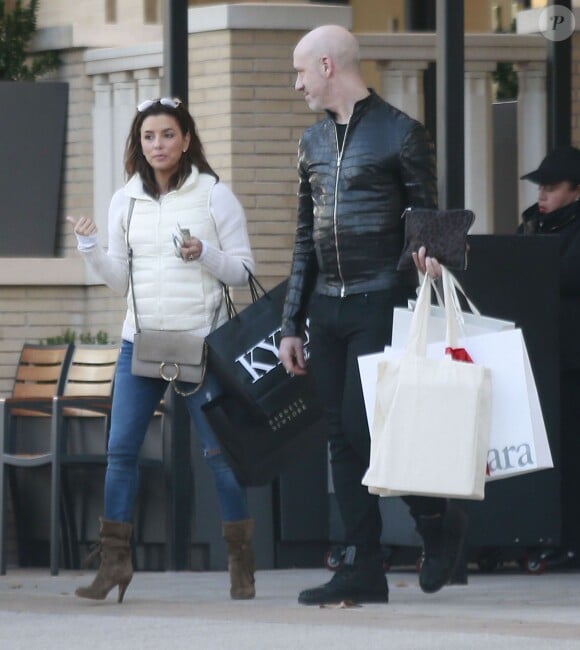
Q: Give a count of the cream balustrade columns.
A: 6